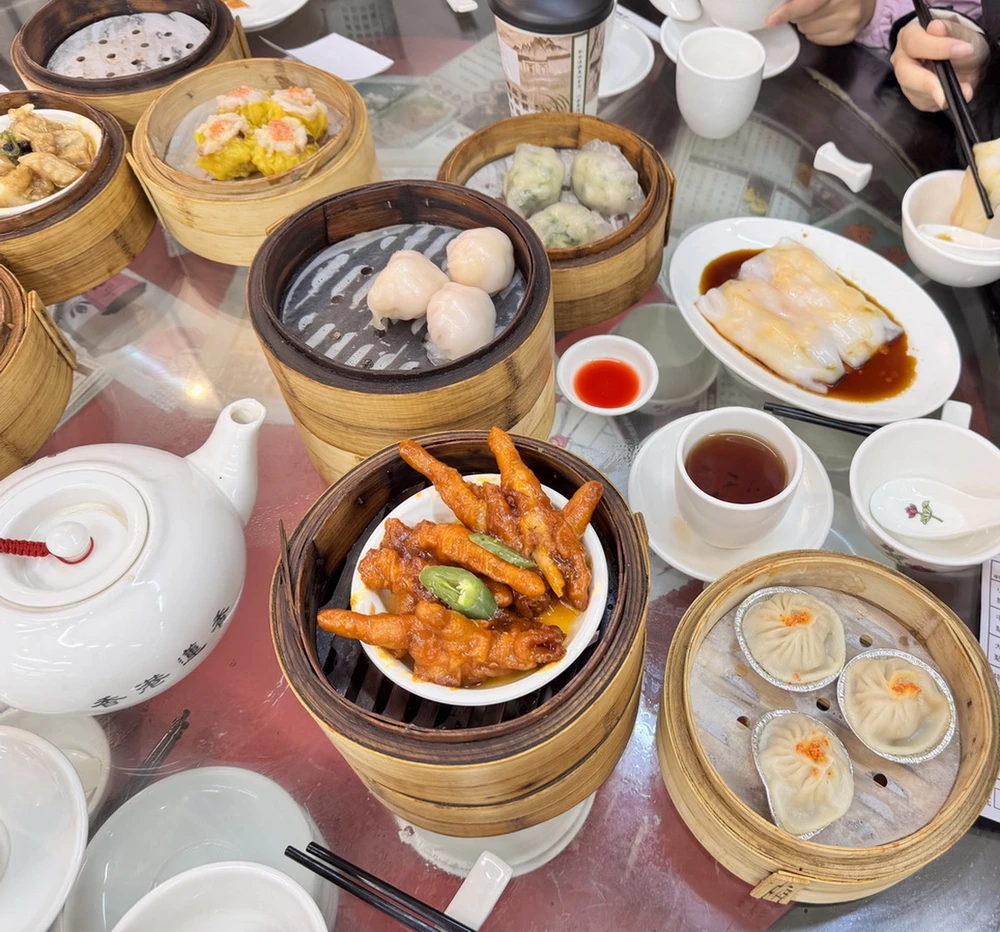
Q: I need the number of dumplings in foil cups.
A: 3